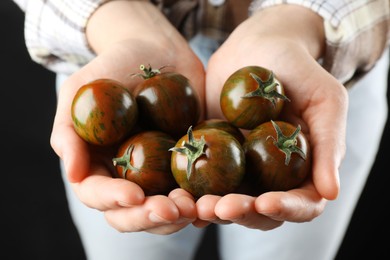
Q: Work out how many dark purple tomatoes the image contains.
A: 7